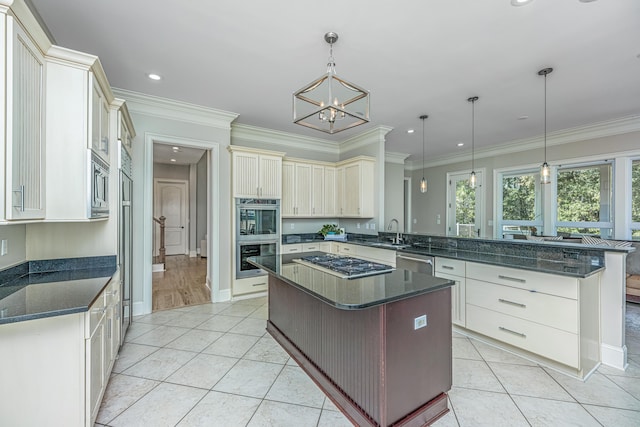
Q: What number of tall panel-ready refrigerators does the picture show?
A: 1